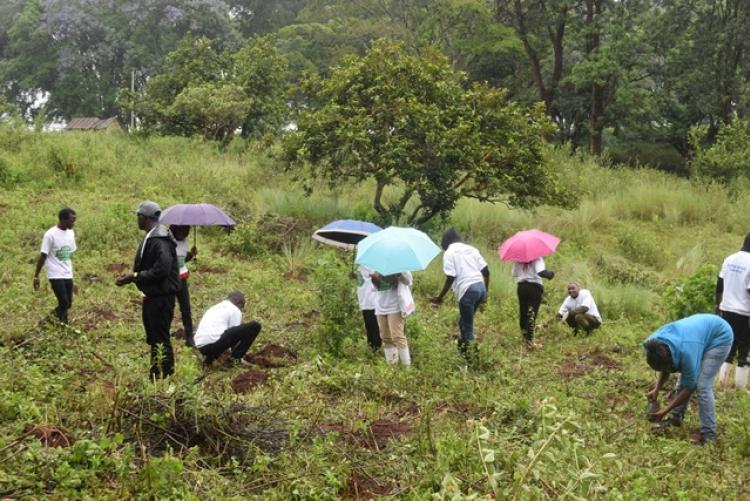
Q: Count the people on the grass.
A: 11